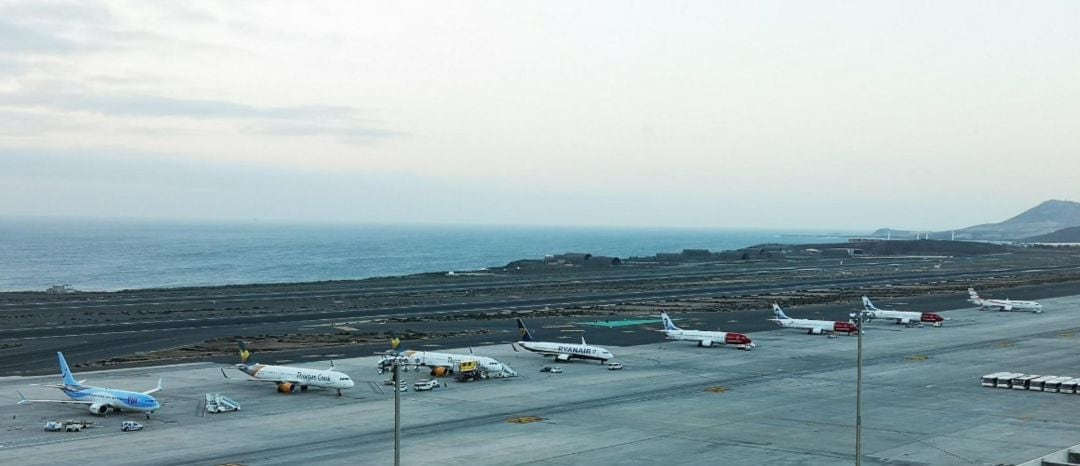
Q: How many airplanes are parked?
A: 8